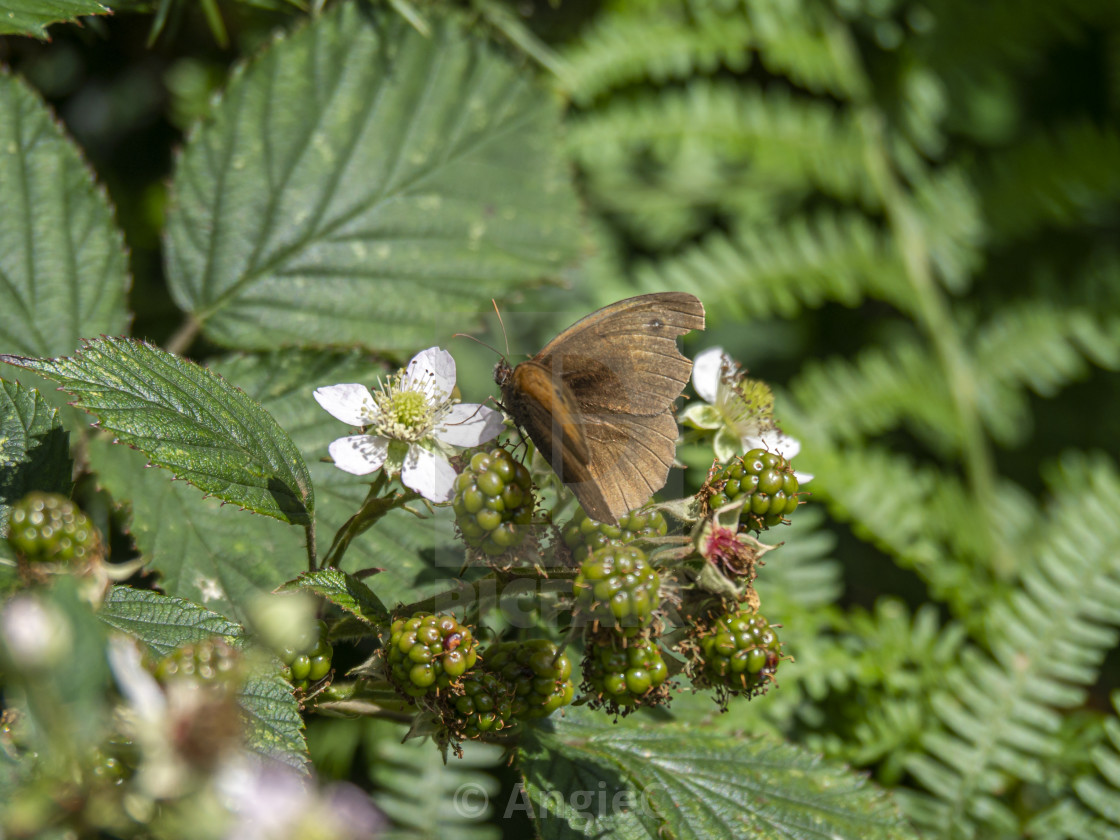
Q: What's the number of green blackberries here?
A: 12